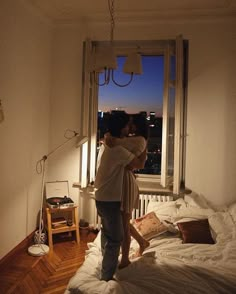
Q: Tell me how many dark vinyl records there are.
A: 1